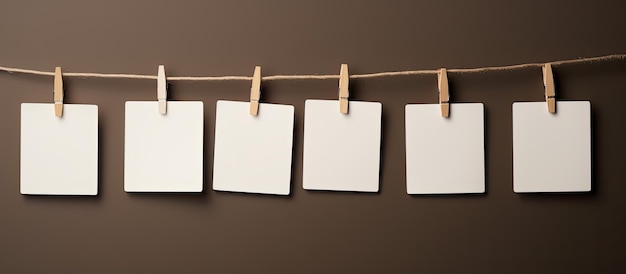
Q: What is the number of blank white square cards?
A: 6